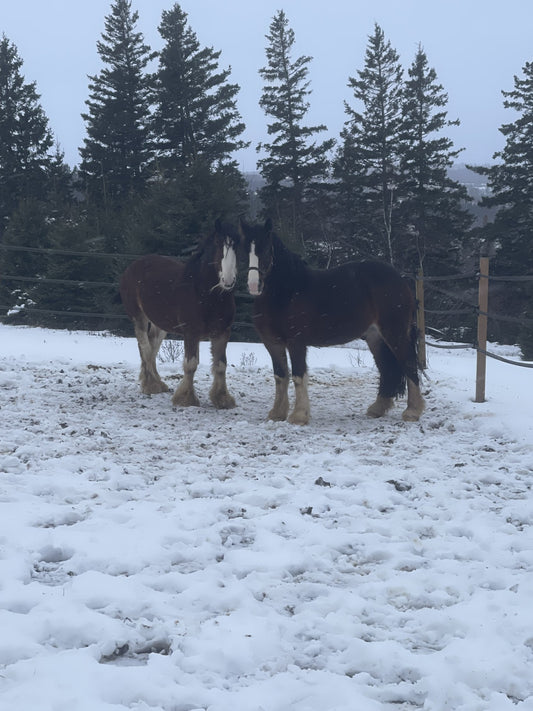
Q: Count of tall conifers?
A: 7